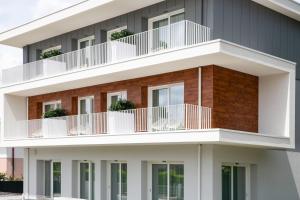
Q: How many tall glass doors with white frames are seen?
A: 13